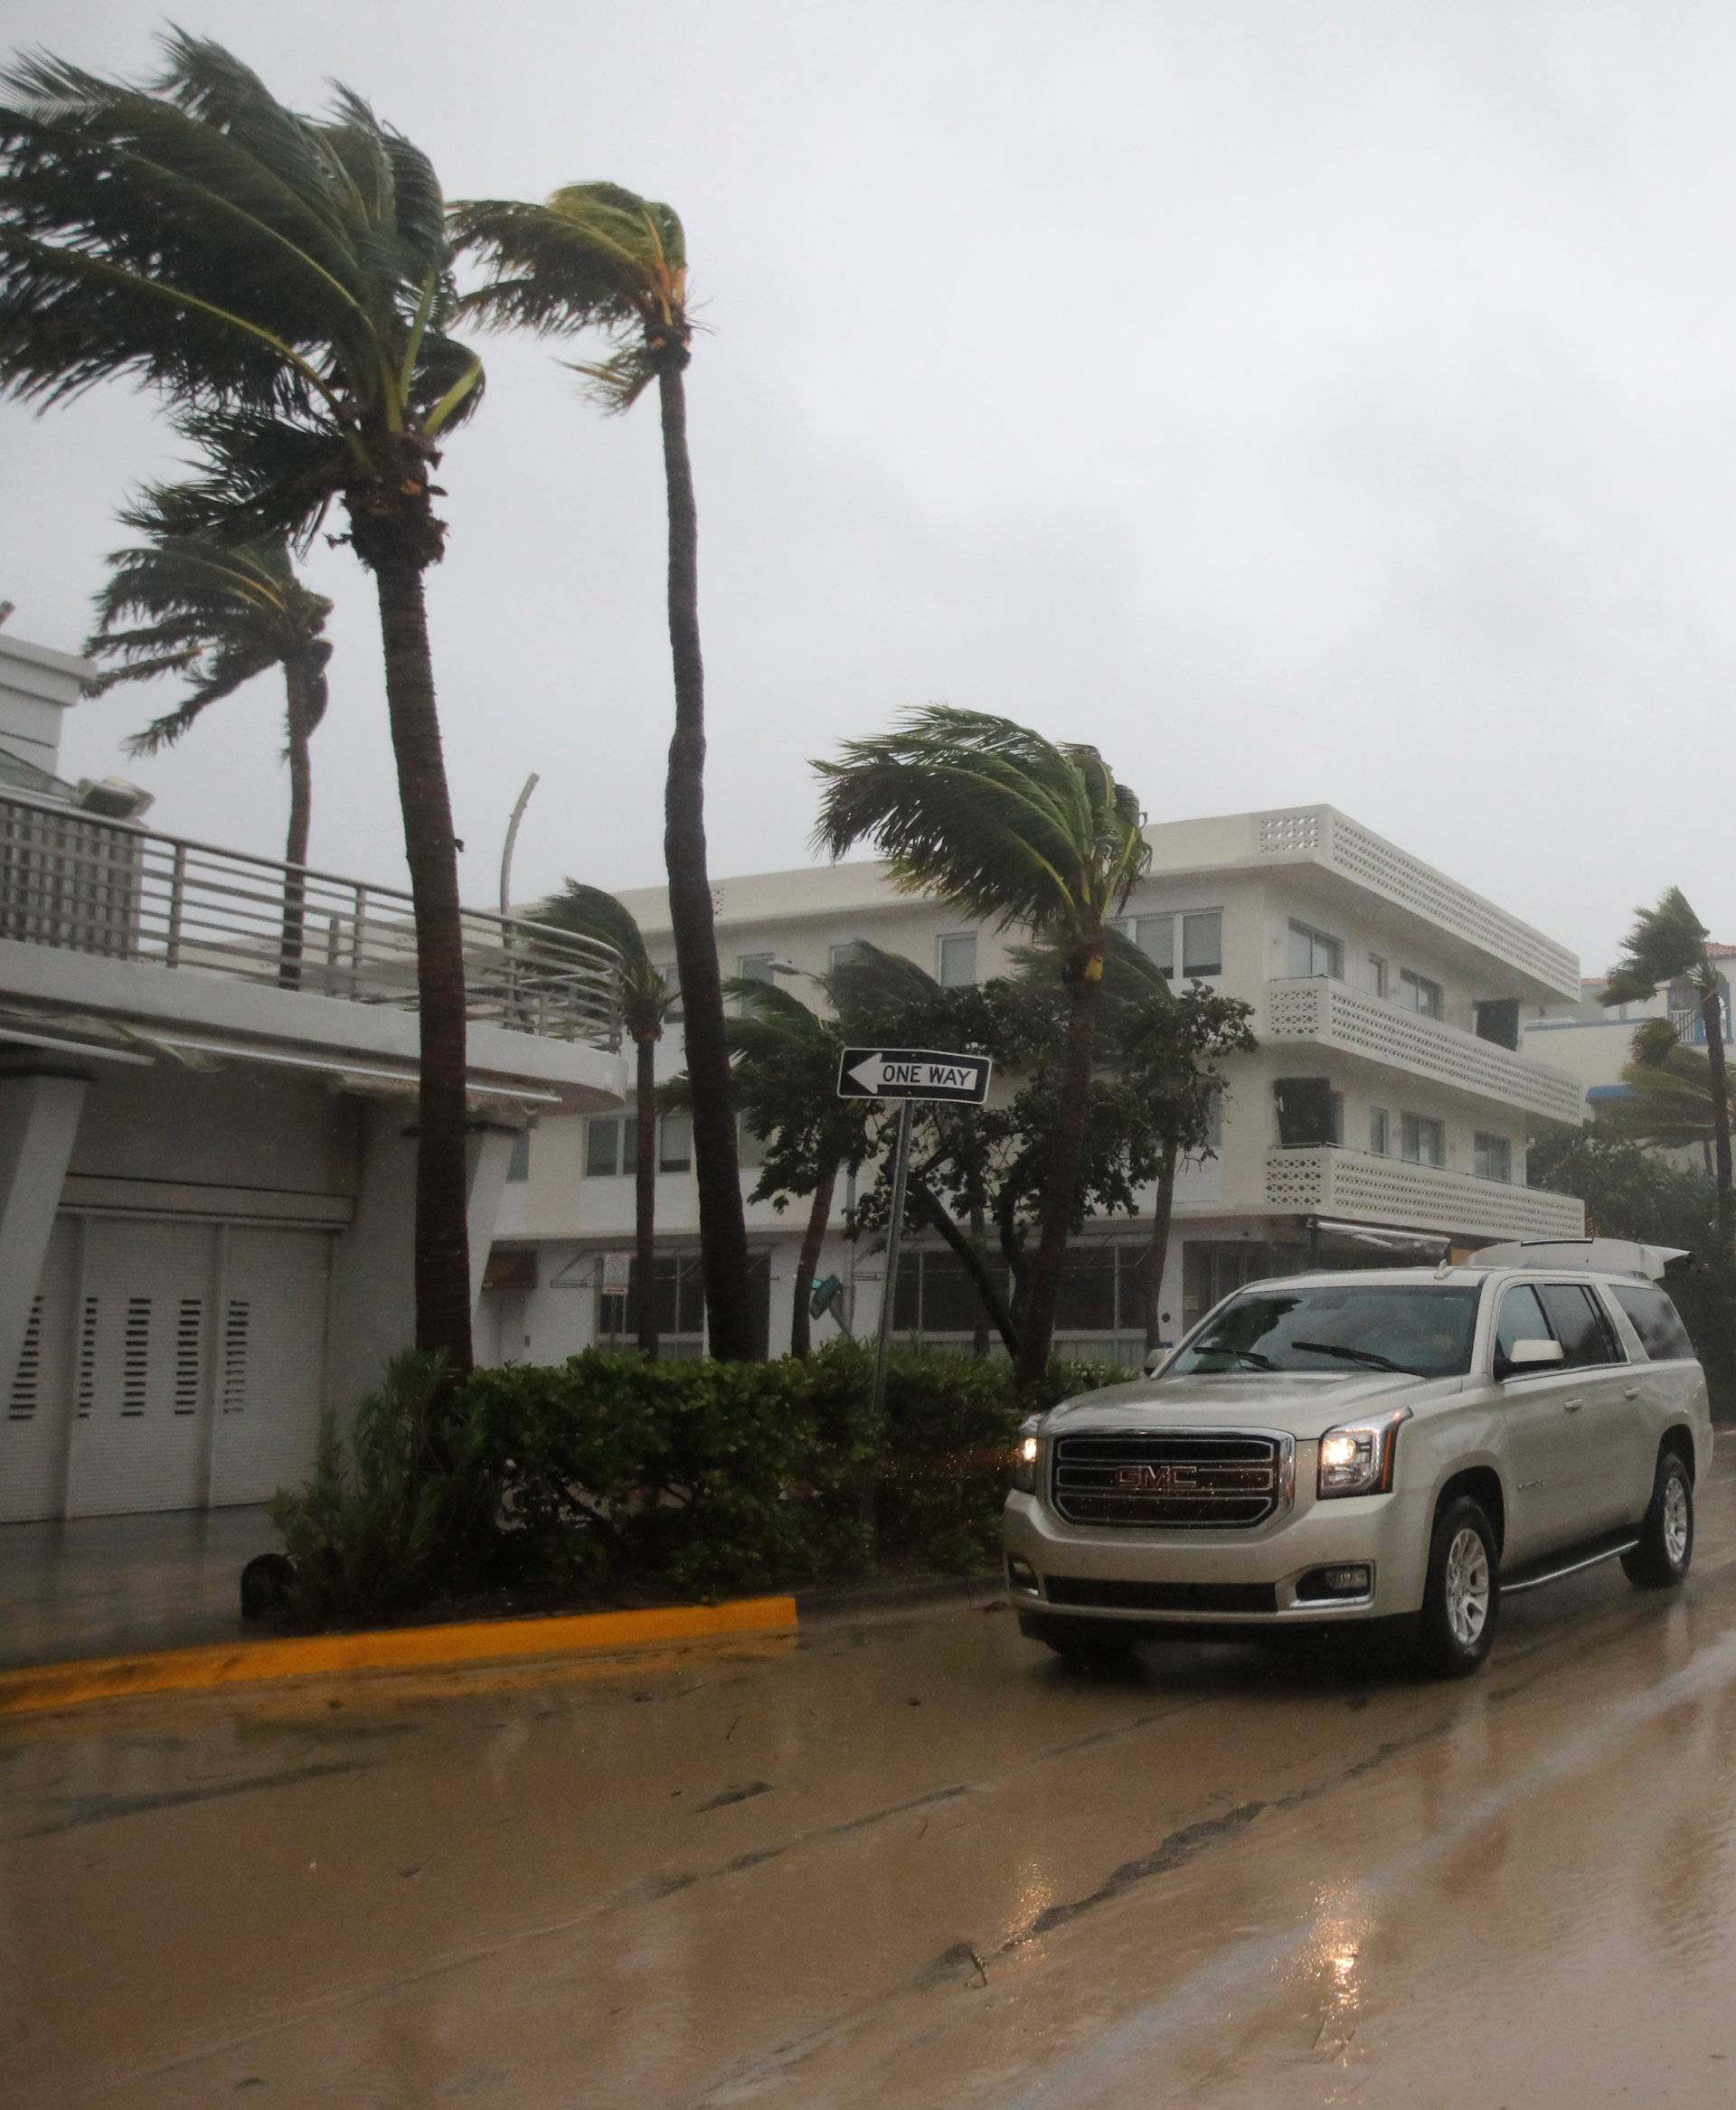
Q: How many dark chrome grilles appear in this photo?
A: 1